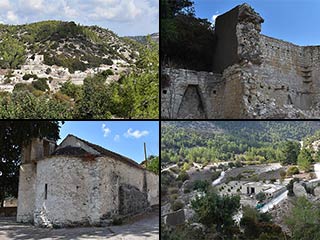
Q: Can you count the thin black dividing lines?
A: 2